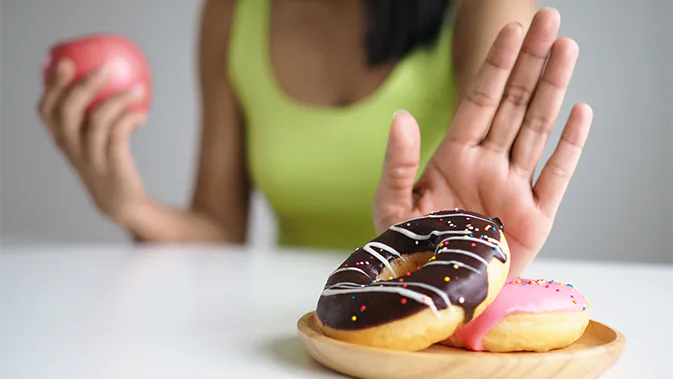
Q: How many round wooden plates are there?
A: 1